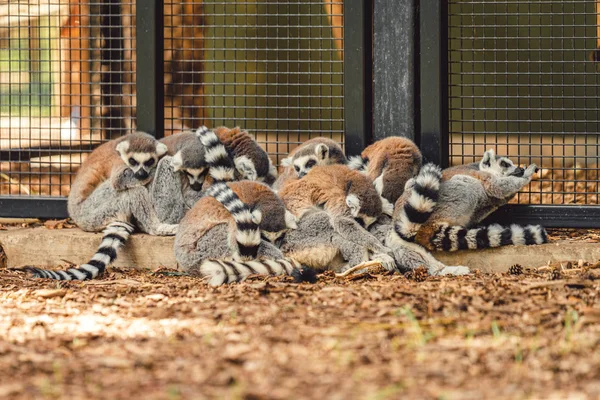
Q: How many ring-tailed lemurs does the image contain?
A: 8